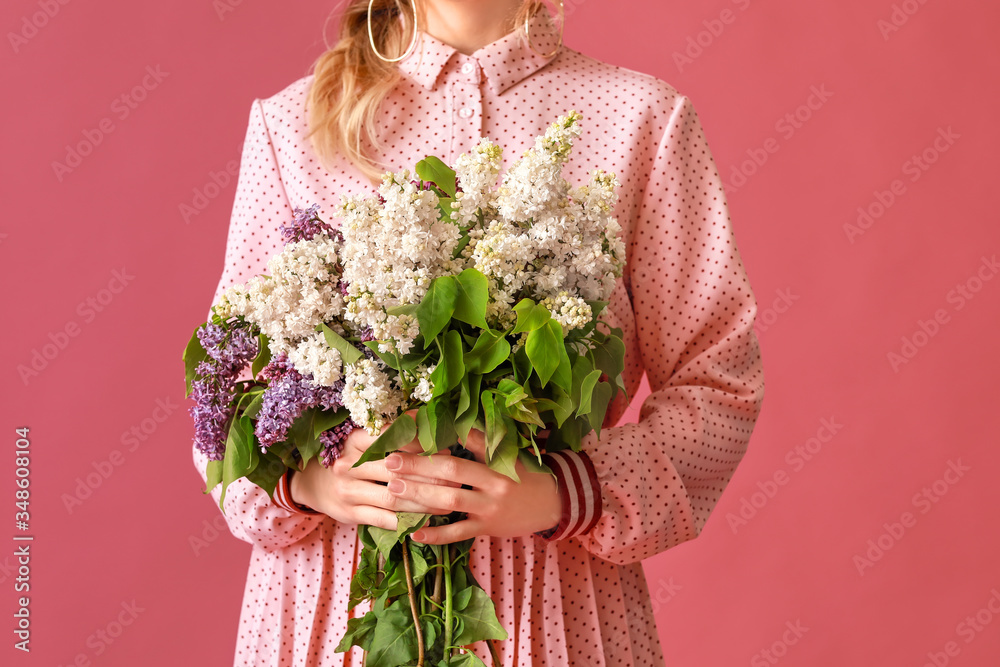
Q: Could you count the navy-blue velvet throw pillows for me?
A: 0